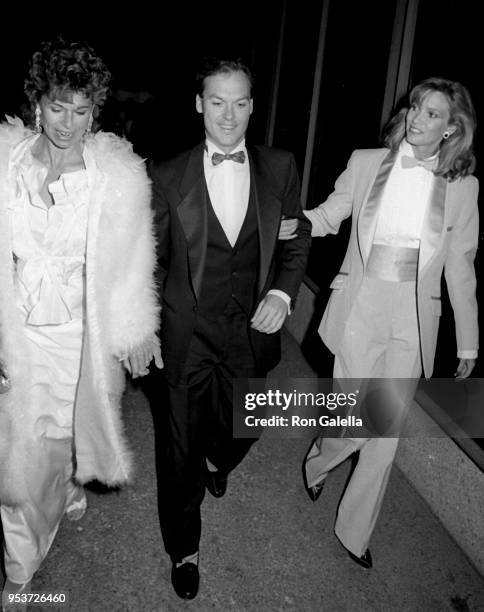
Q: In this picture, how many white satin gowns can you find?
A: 1